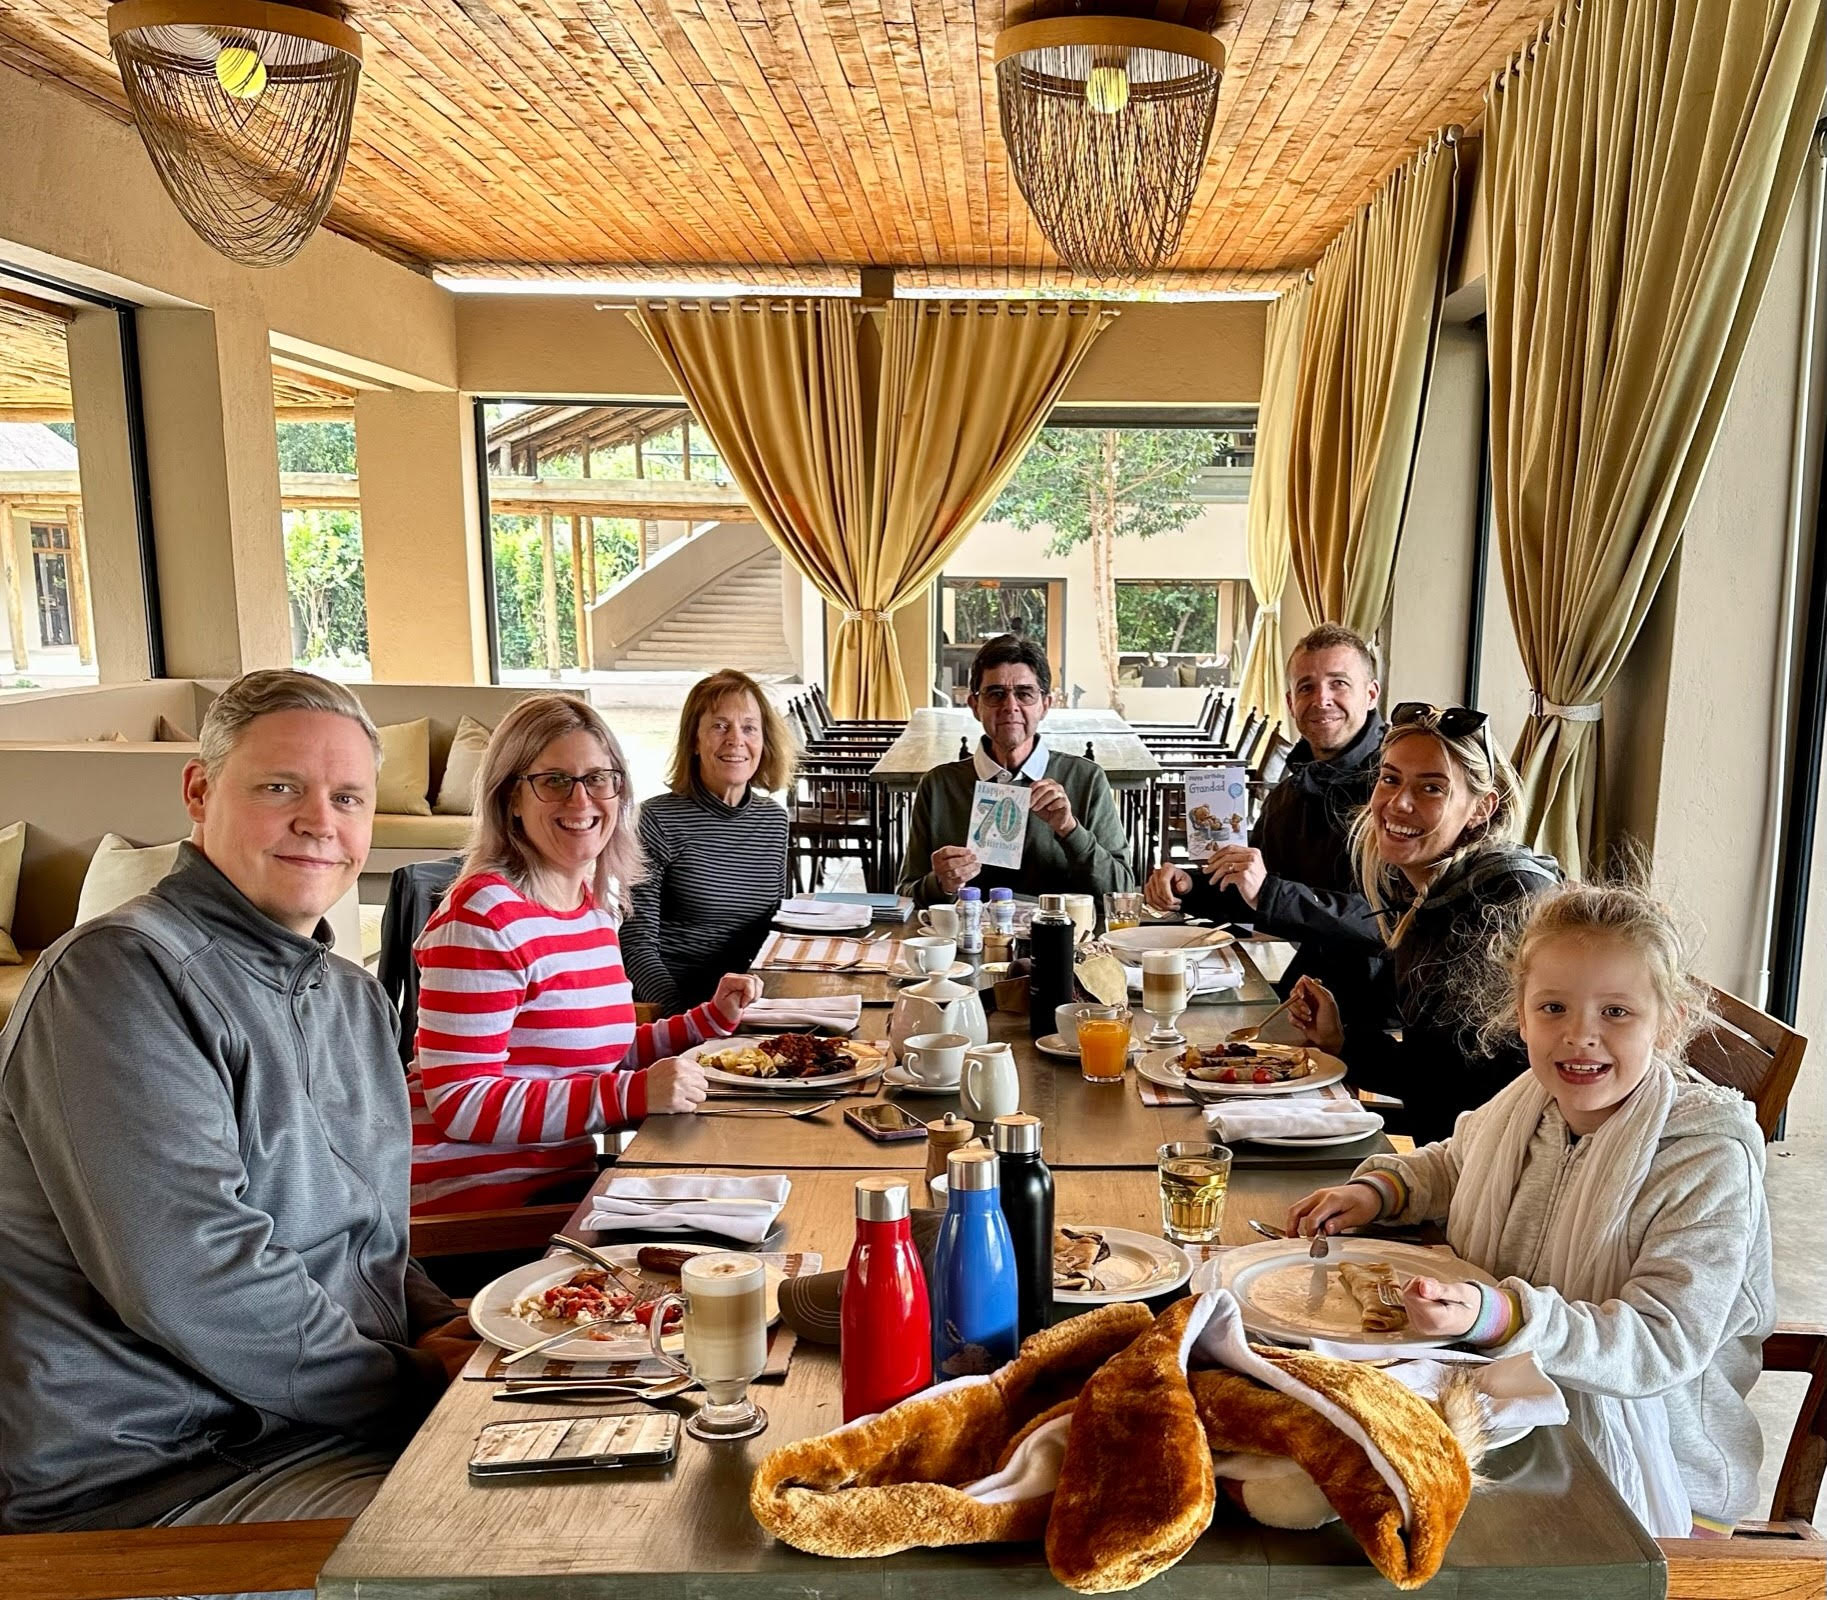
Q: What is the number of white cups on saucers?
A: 4